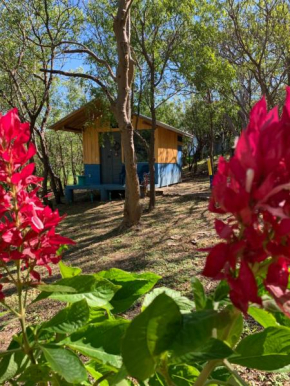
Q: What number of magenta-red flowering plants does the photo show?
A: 2